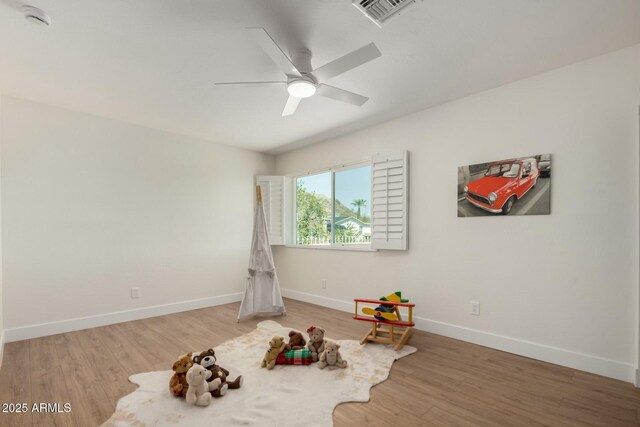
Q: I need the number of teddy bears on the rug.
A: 7